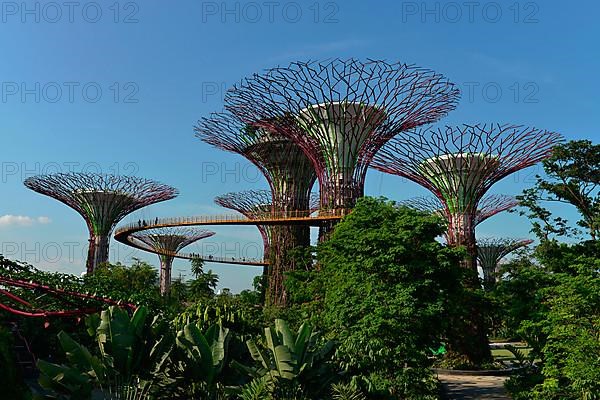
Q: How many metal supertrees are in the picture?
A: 8